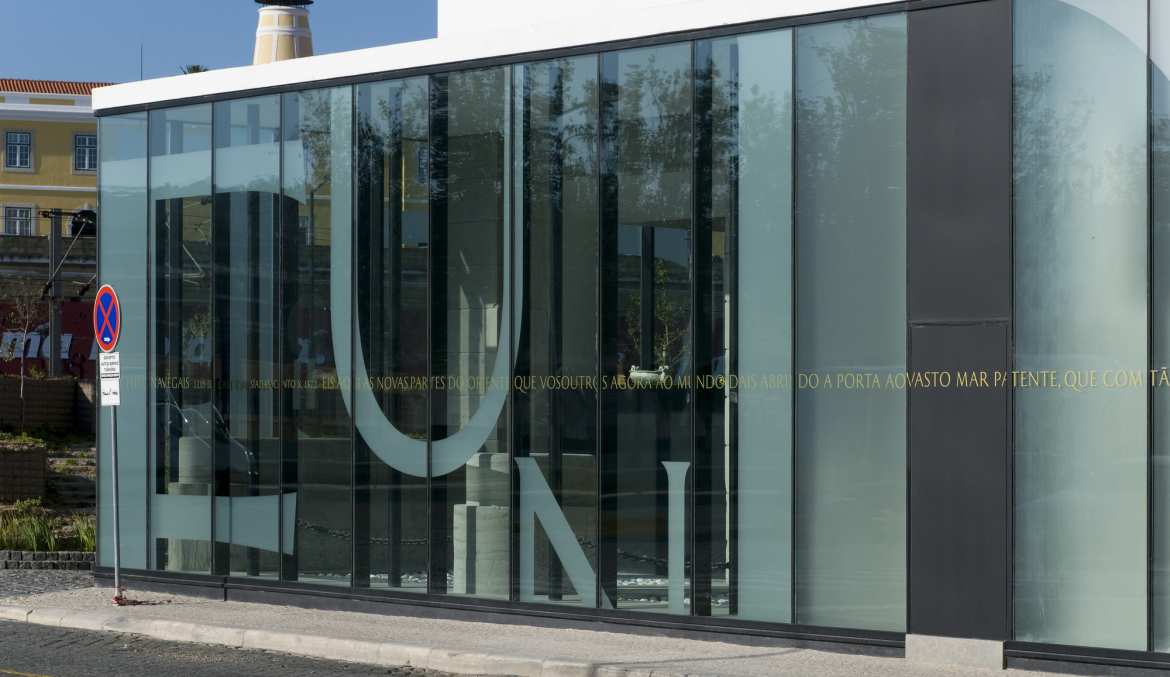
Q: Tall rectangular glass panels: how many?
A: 12